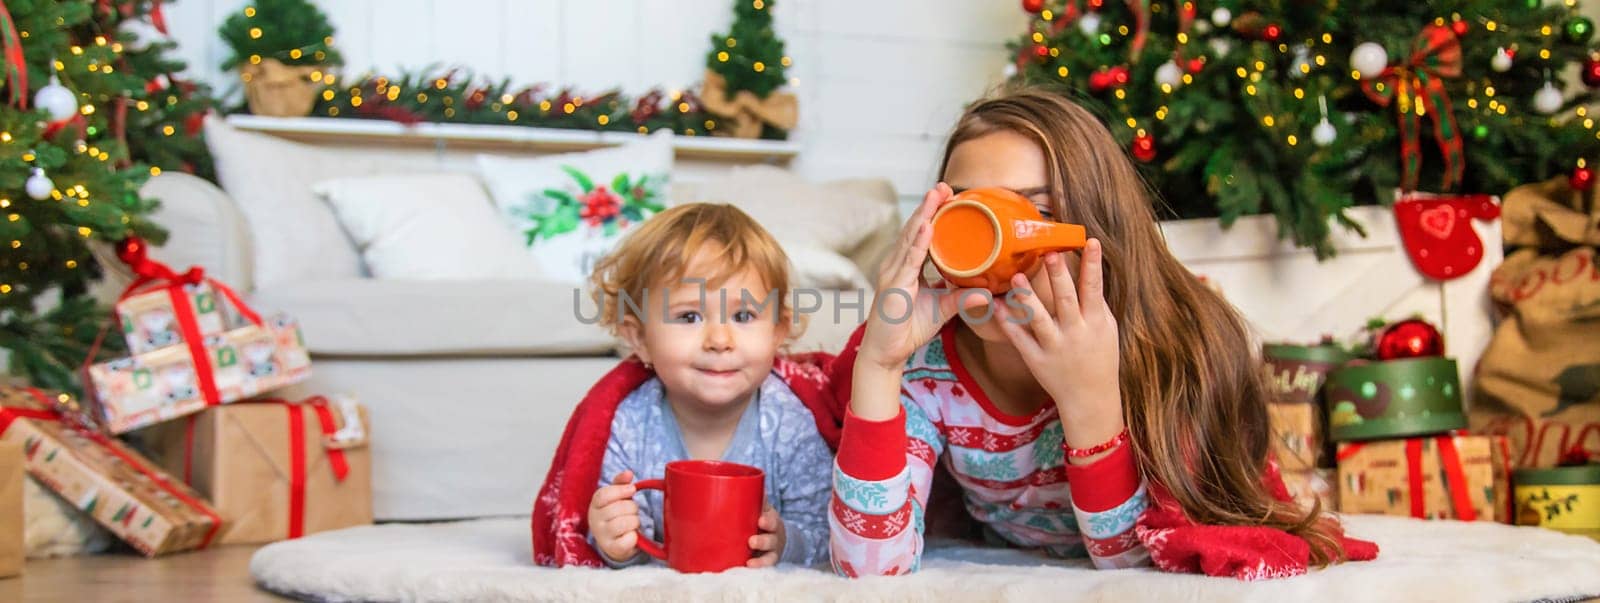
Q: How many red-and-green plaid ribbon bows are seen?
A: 1